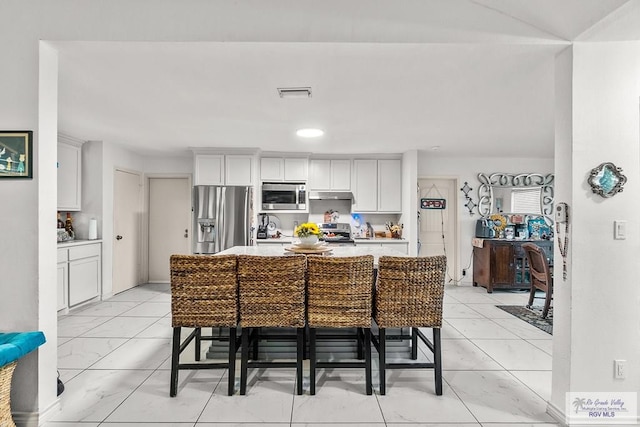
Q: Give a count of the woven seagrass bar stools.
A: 4